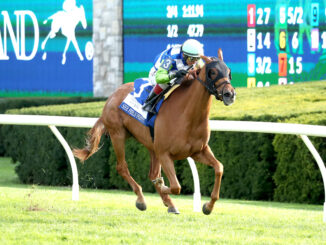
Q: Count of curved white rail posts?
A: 3